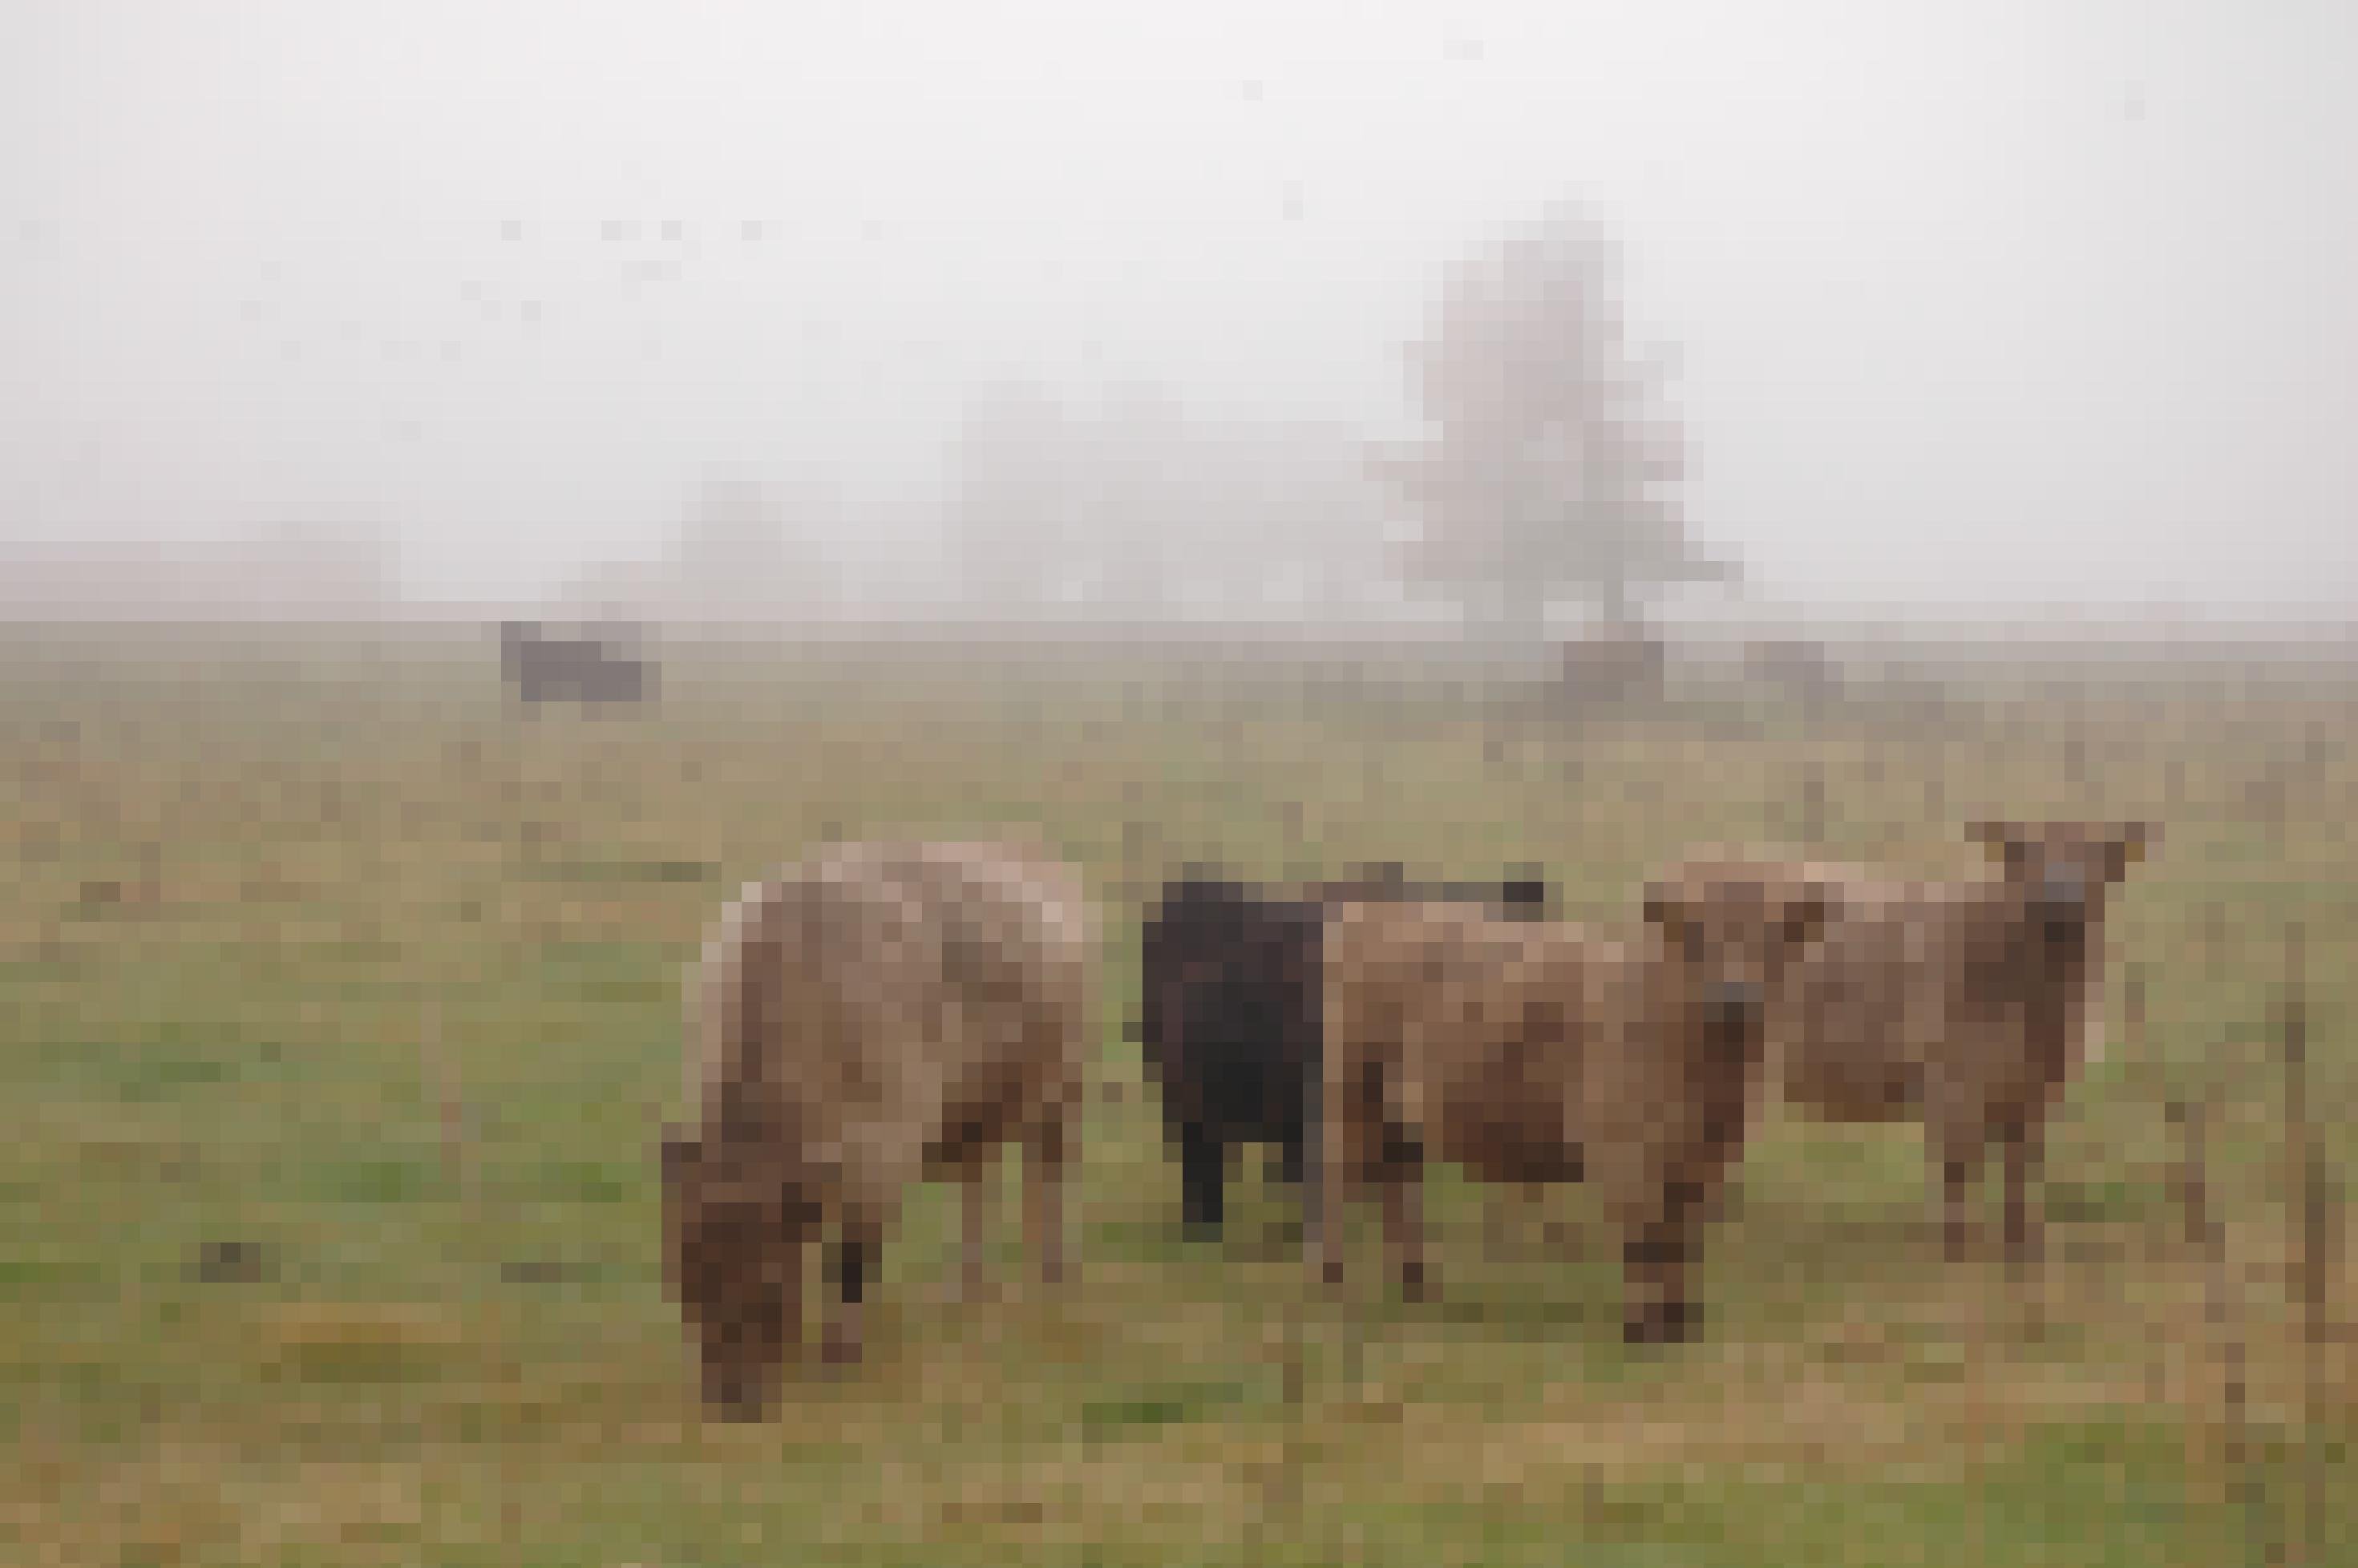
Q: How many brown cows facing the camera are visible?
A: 2